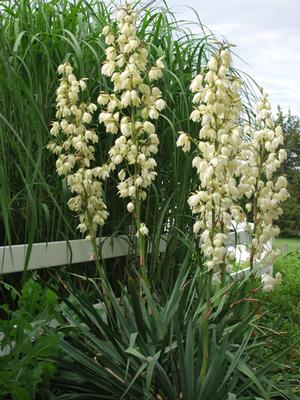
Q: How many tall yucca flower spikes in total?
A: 4